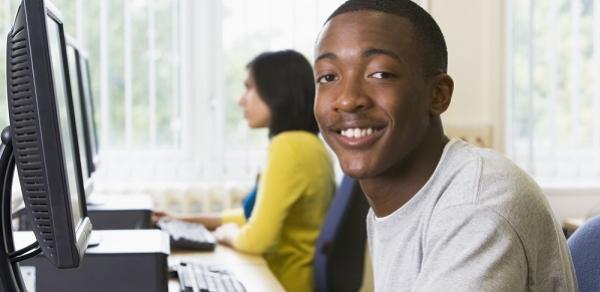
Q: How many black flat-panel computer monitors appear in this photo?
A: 3